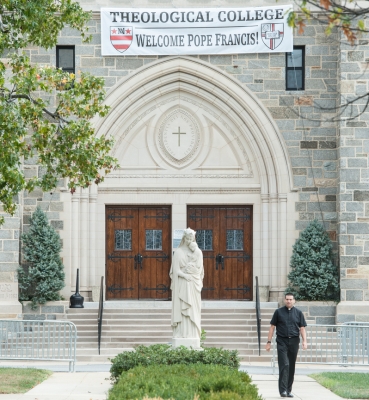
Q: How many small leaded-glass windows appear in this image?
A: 4